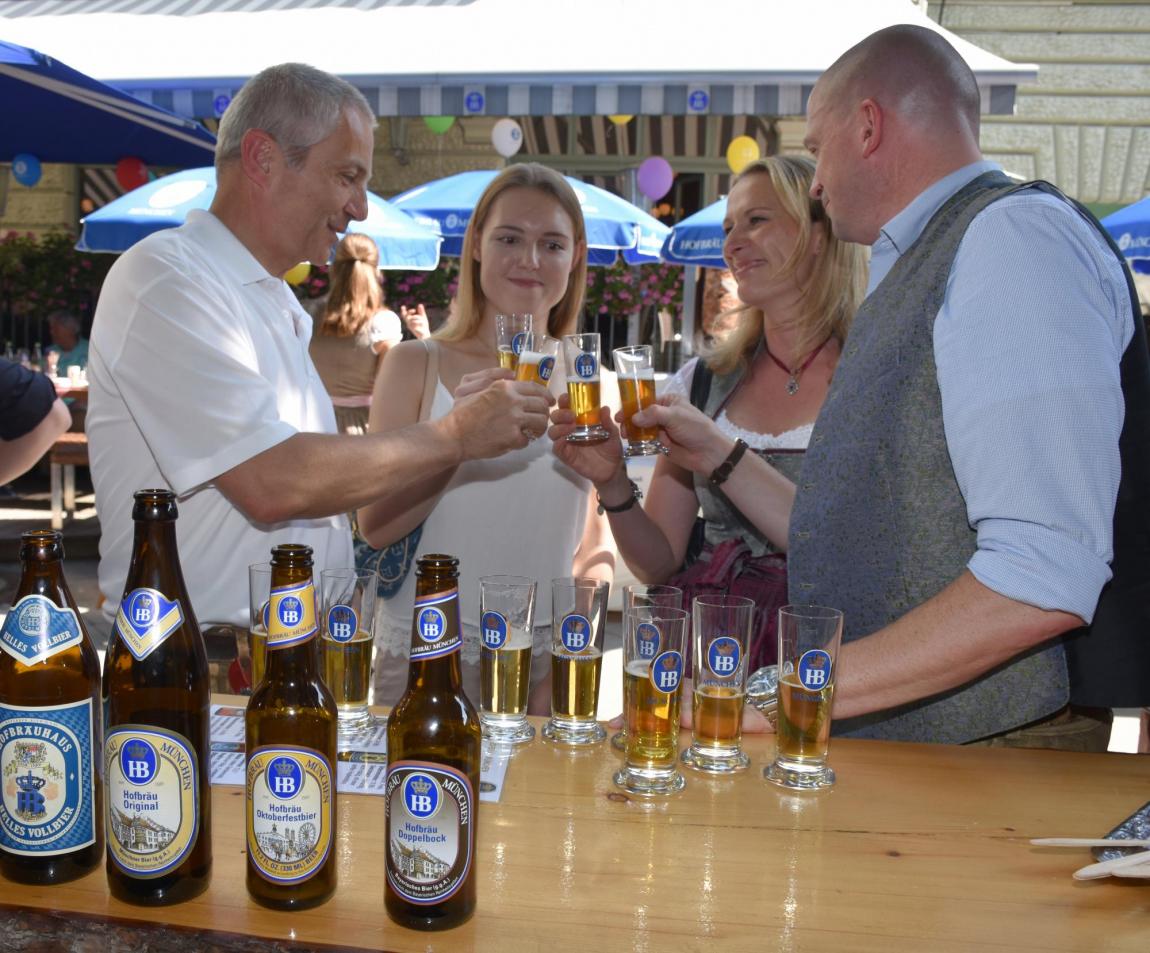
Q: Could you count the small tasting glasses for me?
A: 12